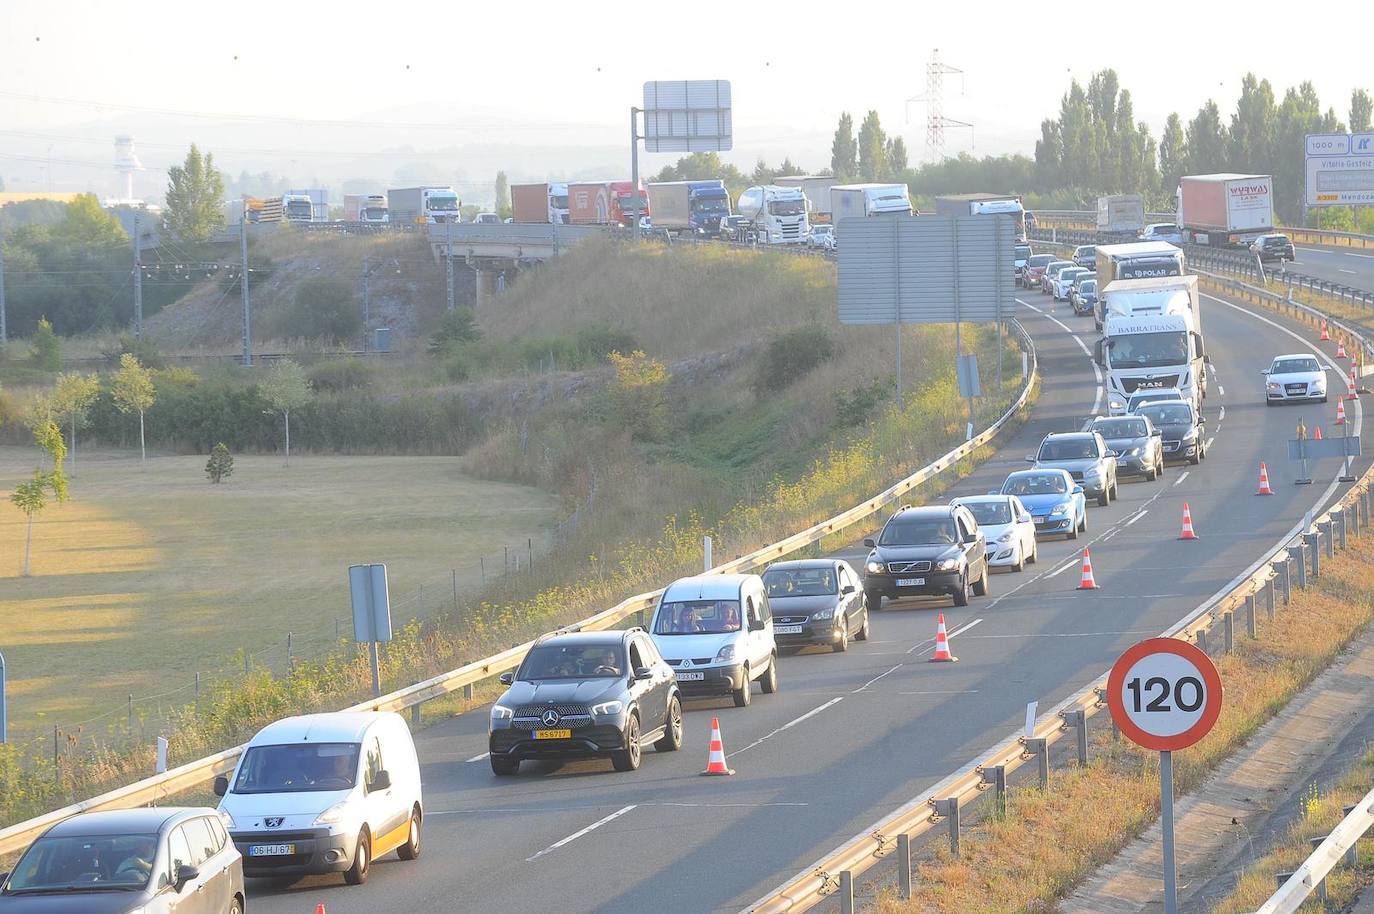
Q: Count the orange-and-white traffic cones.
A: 12